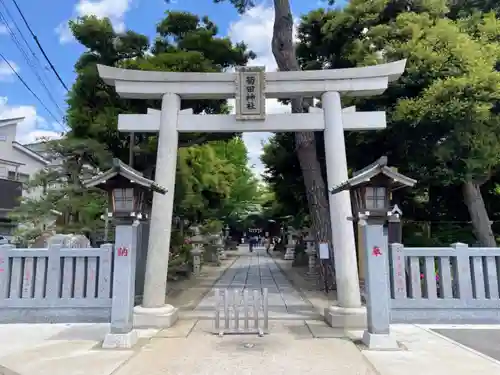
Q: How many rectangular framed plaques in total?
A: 1